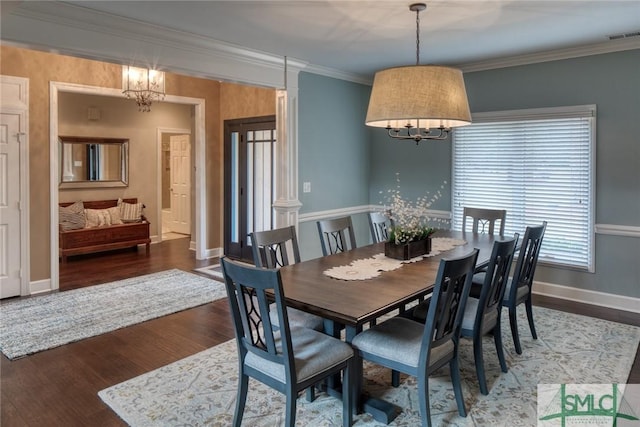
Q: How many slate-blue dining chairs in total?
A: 8